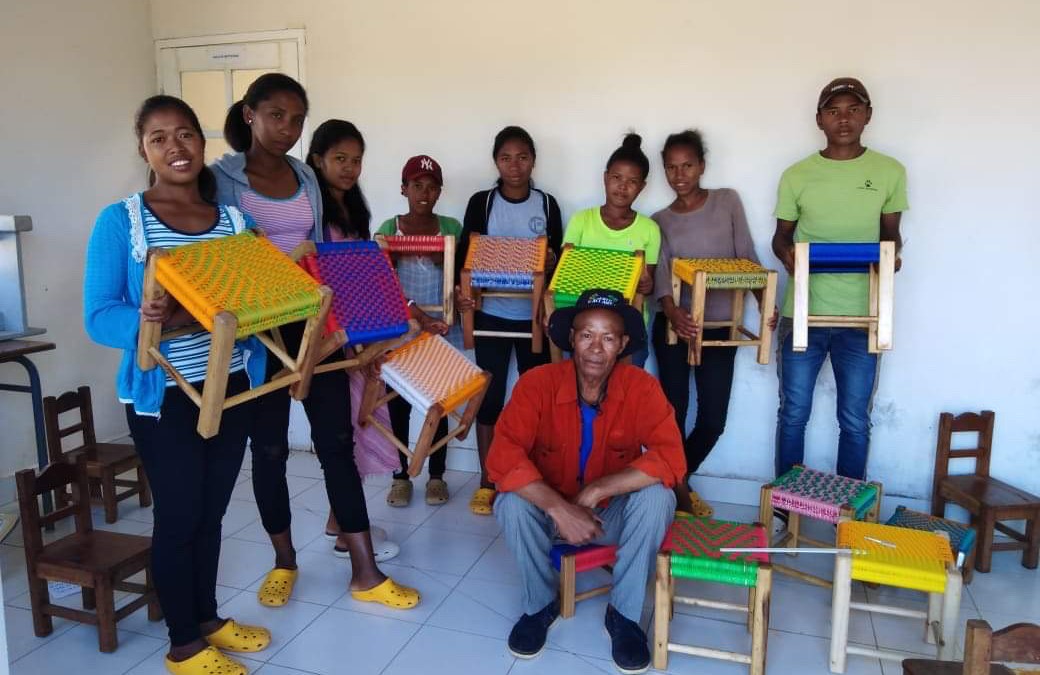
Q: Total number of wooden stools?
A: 13